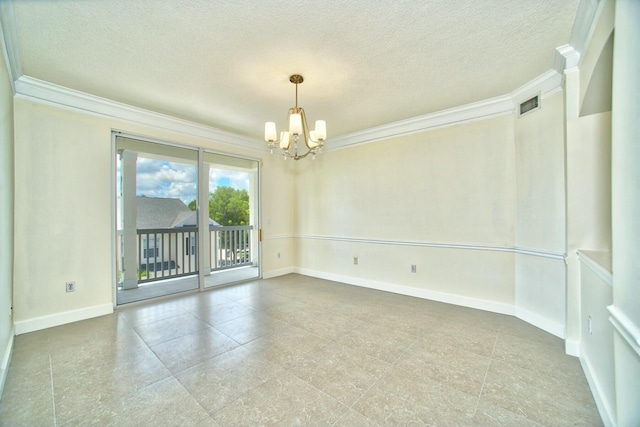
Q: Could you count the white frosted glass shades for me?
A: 5